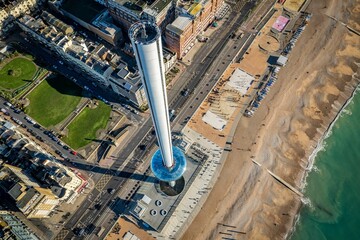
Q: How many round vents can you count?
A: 3